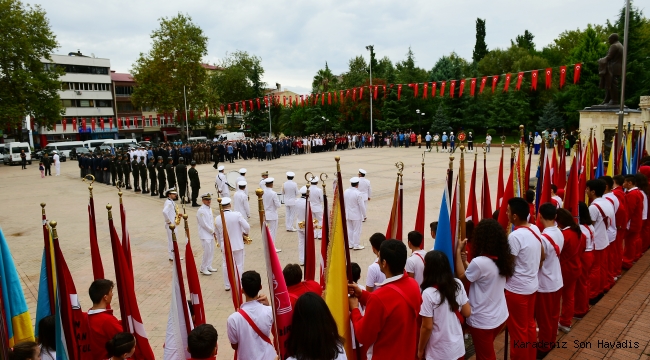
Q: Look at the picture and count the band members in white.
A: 13